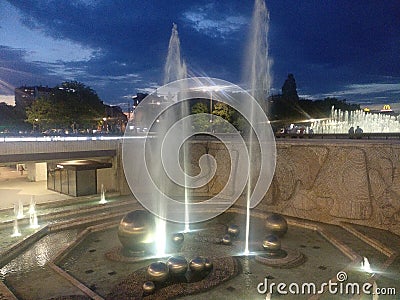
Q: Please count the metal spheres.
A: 11